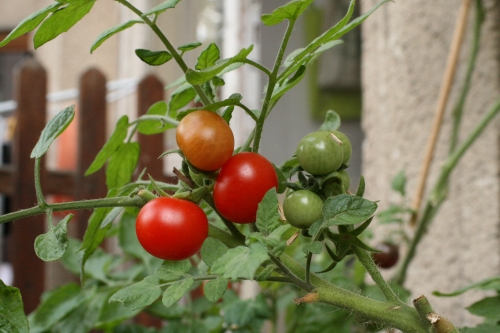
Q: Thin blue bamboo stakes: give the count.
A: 0